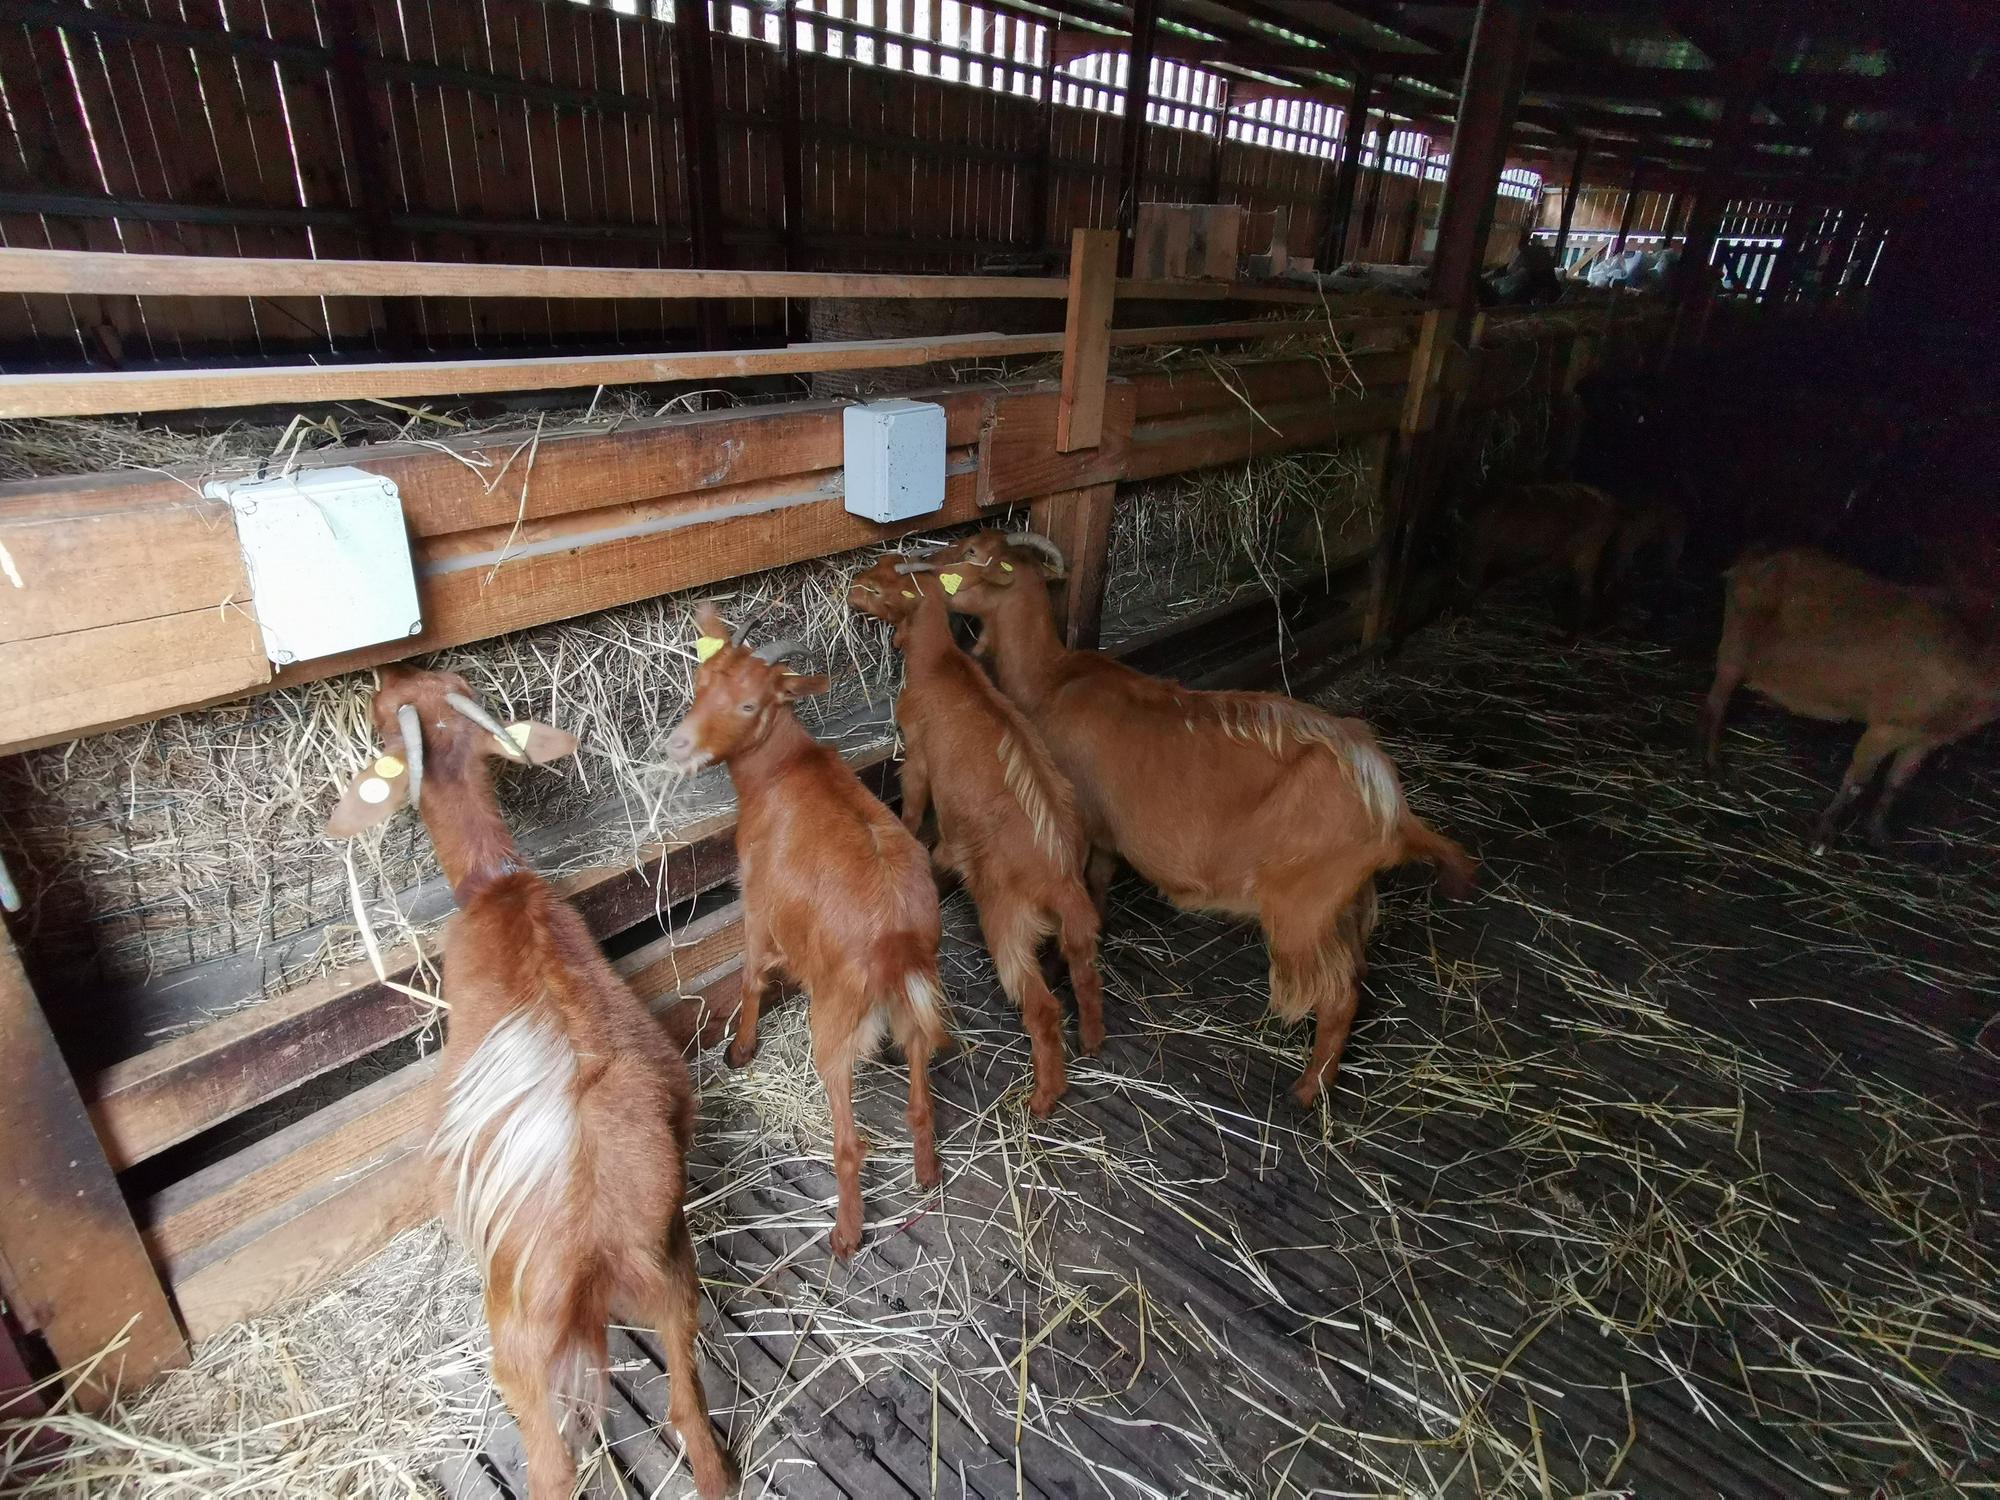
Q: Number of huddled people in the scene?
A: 0